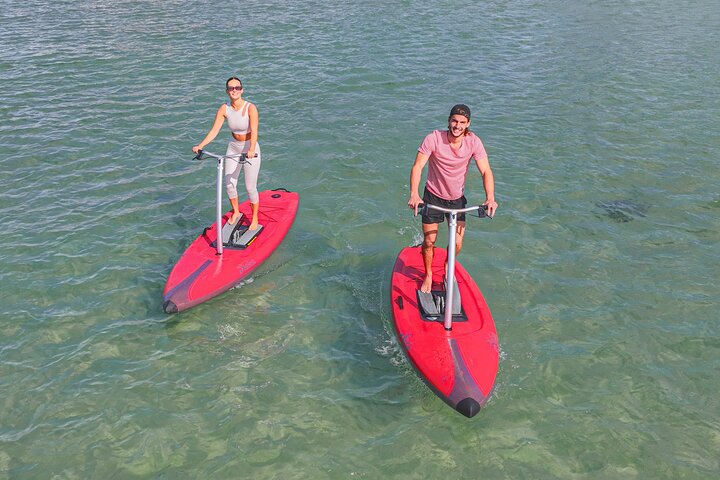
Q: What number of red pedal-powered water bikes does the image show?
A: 2